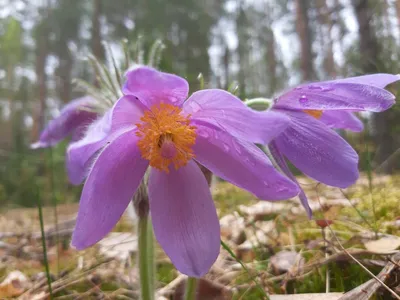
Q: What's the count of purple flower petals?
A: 12